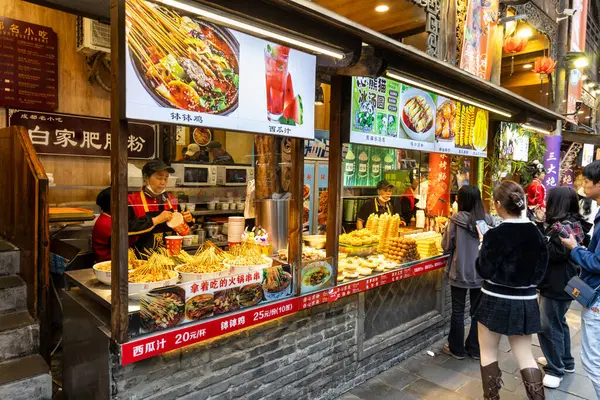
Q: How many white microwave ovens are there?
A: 2